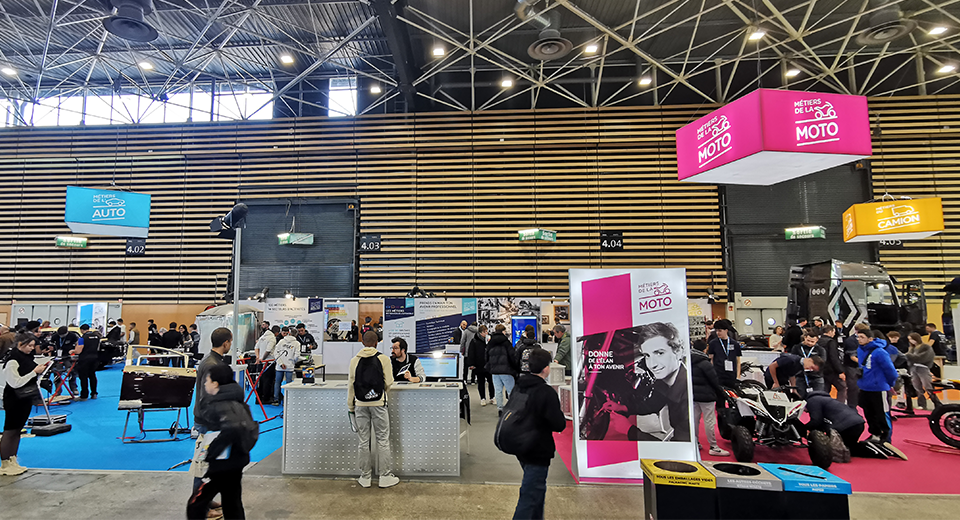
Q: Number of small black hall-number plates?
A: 4